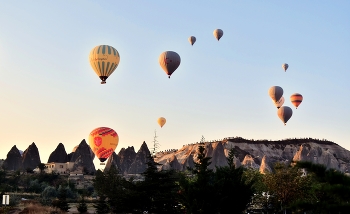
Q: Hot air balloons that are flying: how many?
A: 11